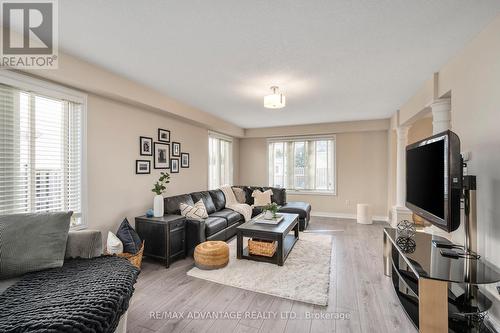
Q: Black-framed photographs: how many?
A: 7